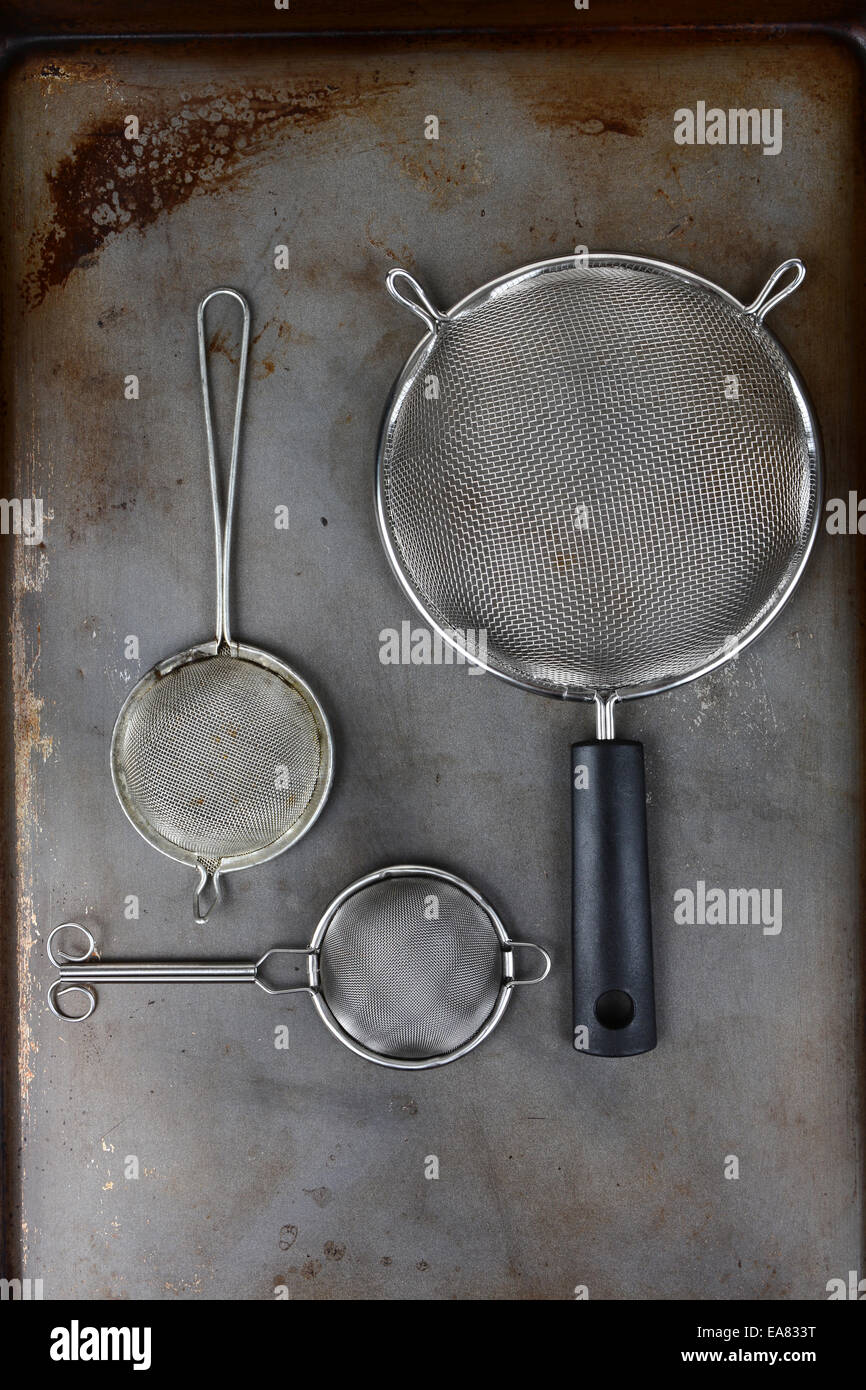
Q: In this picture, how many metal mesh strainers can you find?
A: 3